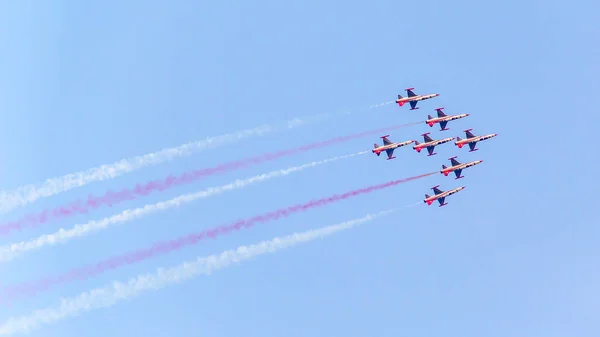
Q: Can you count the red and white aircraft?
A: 7